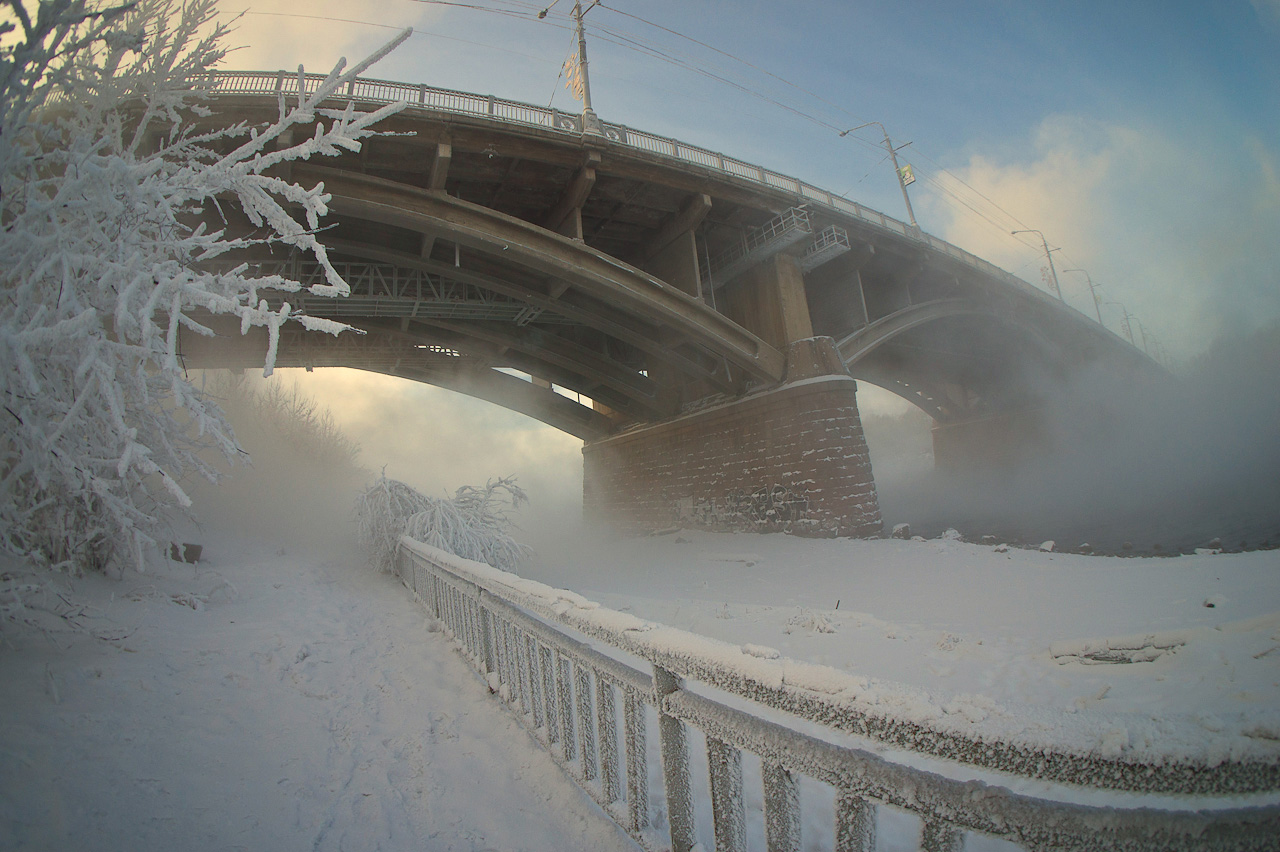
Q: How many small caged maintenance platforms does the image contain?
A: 2